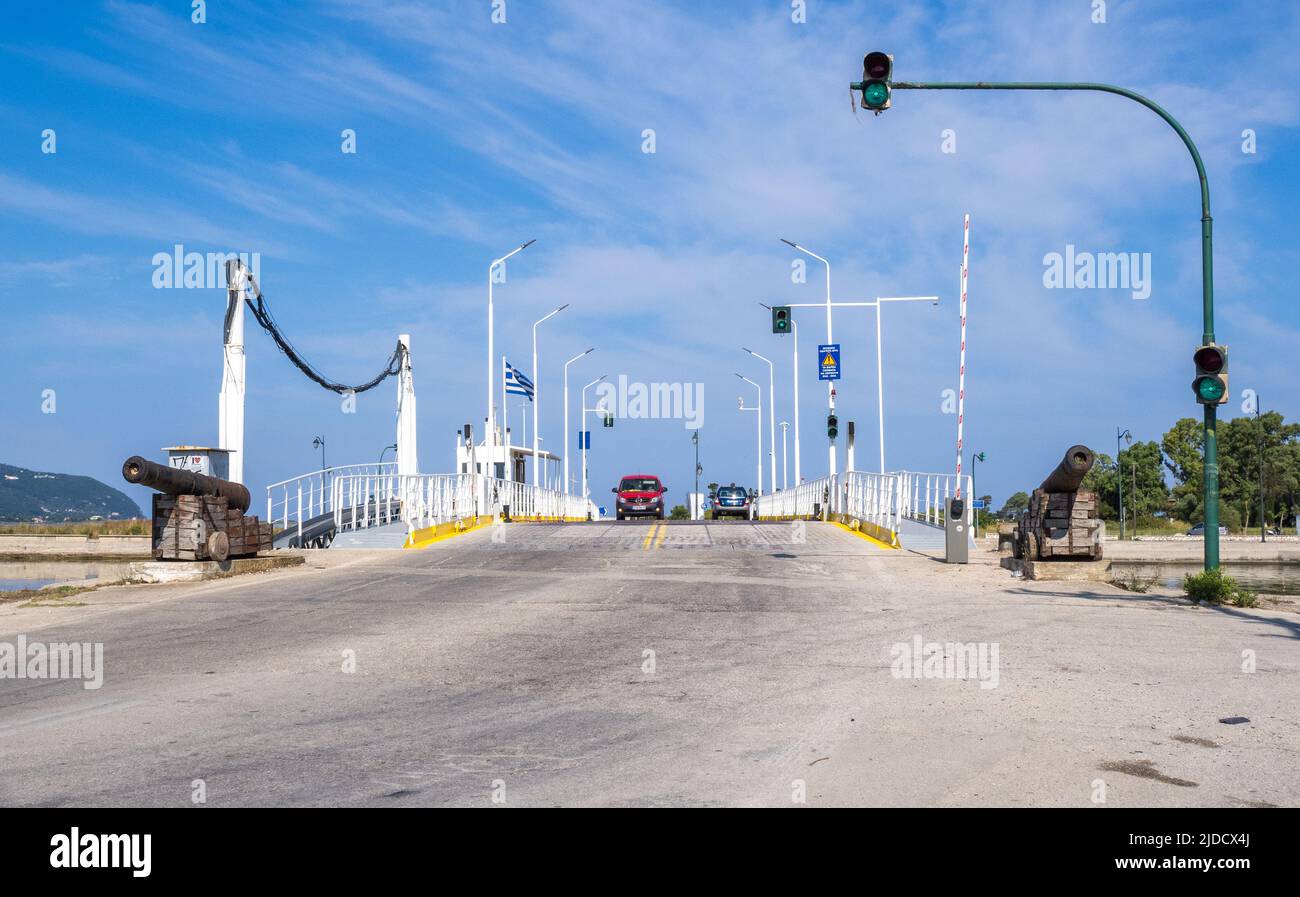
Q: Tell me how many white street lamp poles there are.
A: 8